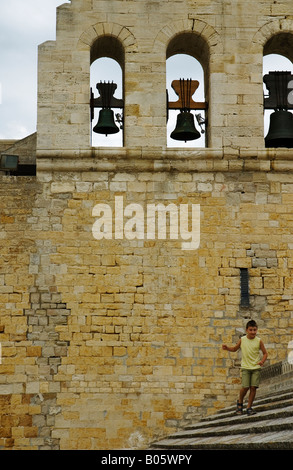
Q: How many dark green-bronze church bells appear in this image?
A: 3